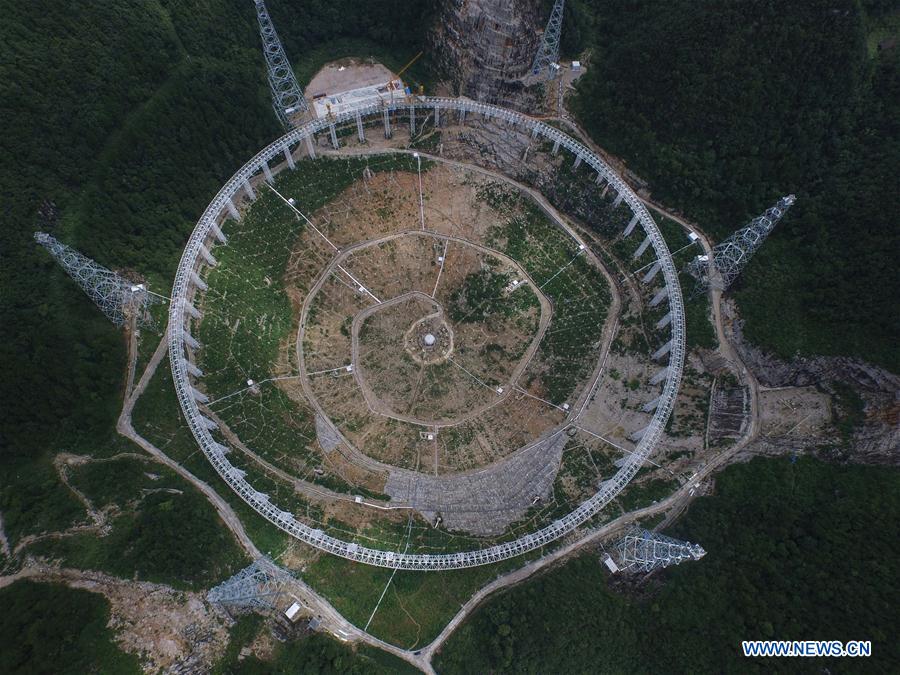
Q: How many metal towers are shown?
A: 6